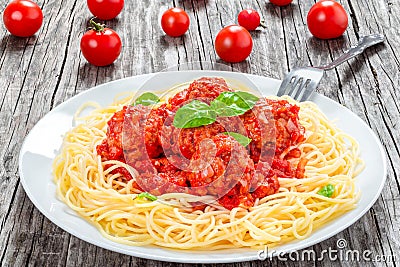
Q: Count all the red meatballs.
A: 5